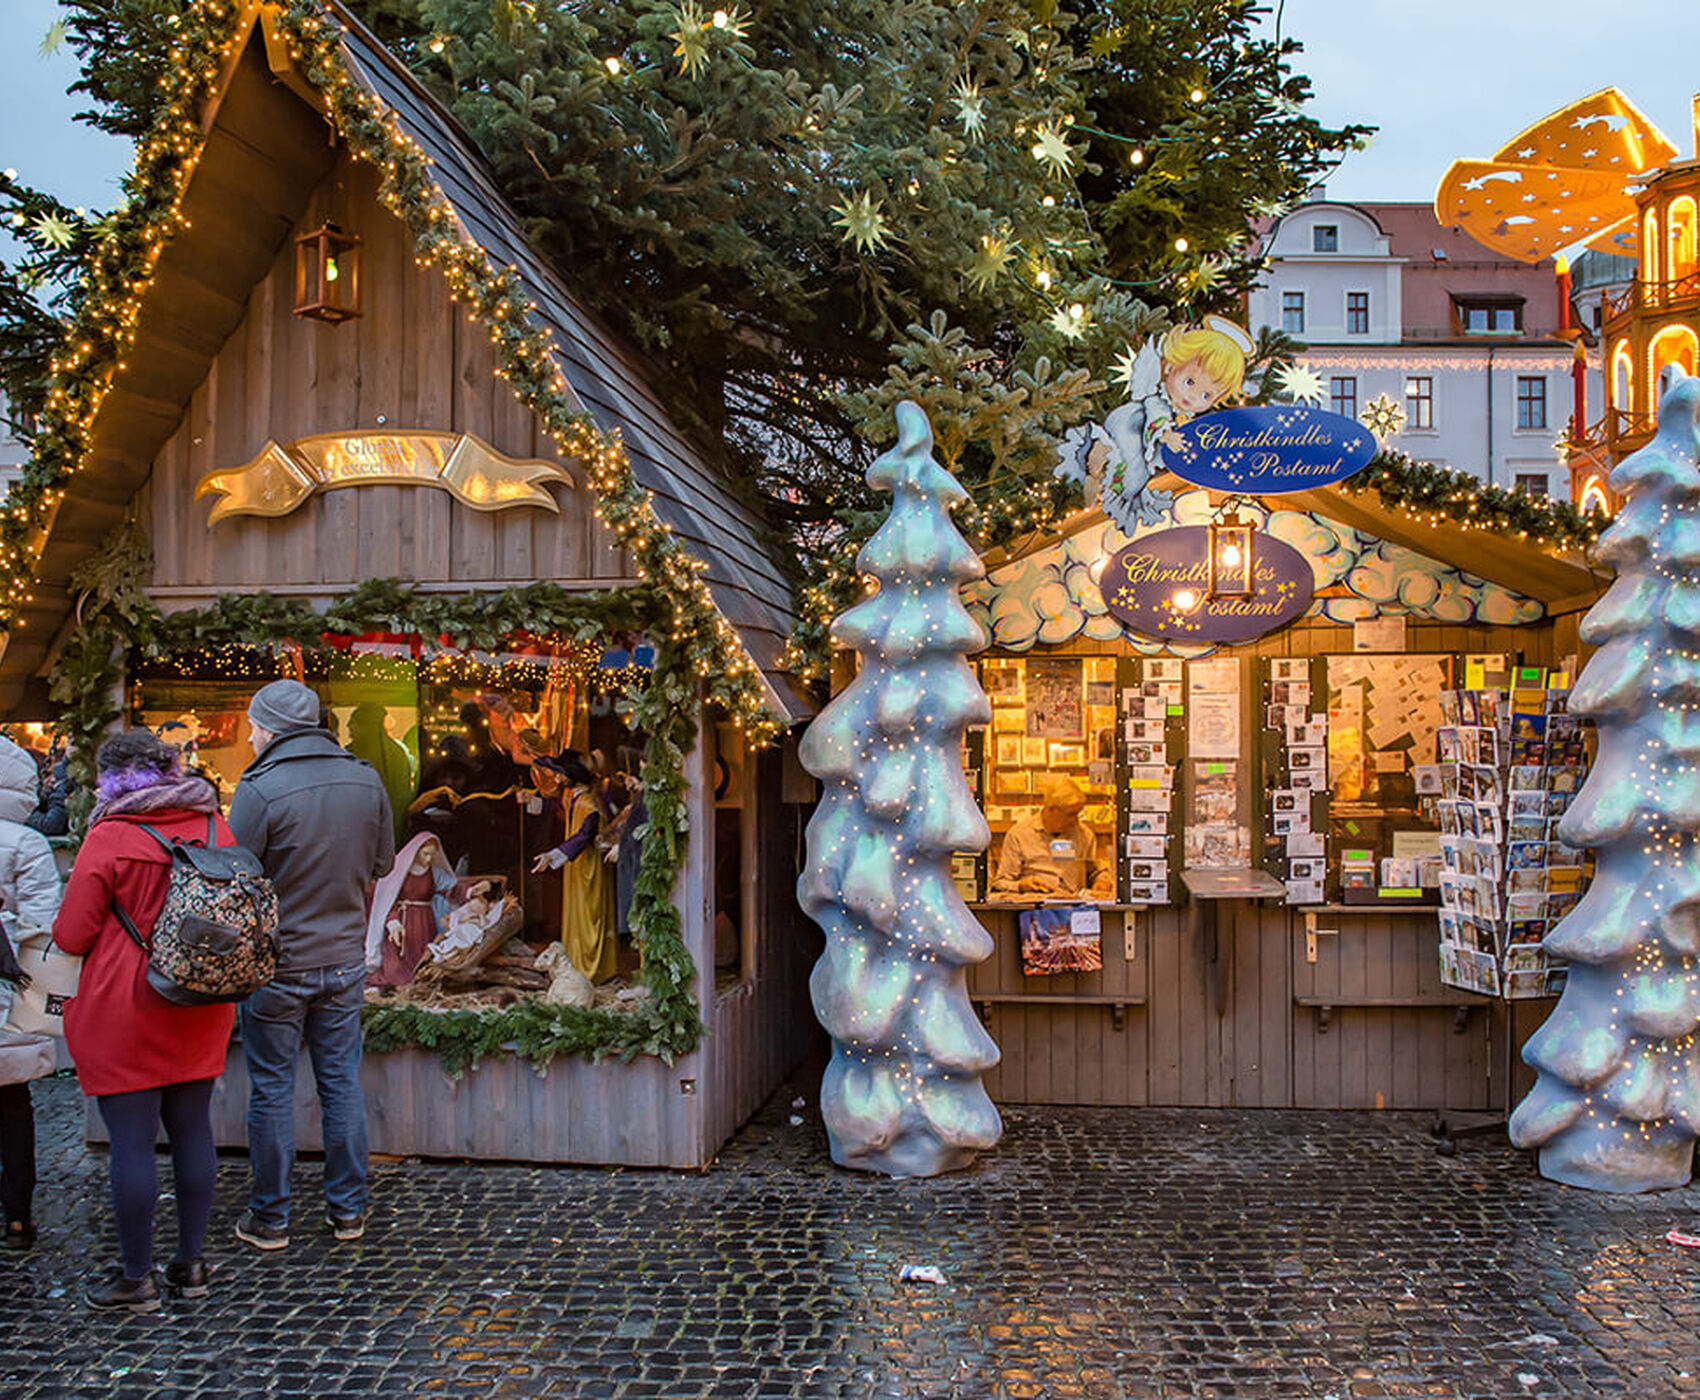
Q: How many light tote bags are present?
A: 1